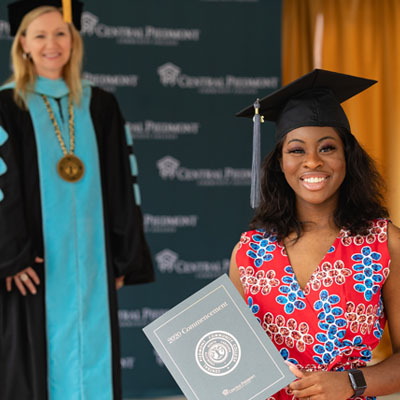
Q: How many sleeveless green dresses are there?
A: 0